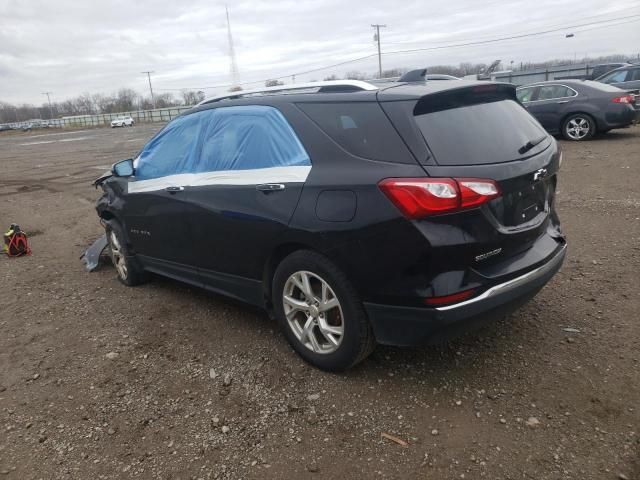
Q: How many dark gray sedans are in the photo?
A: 1